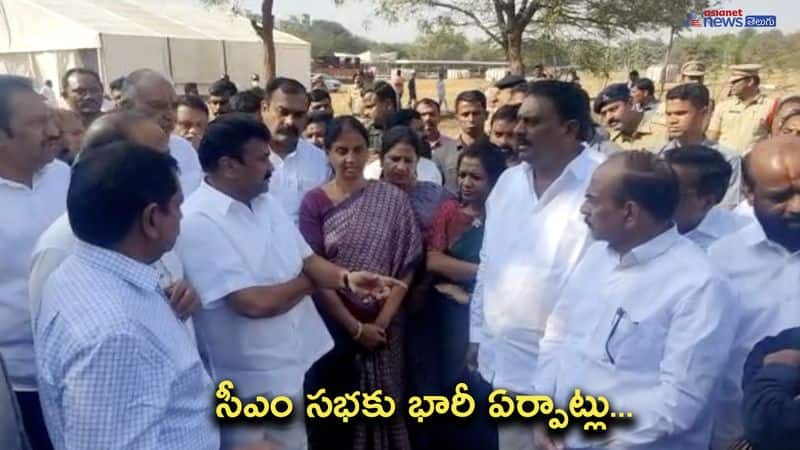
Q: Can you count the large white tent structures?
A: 1